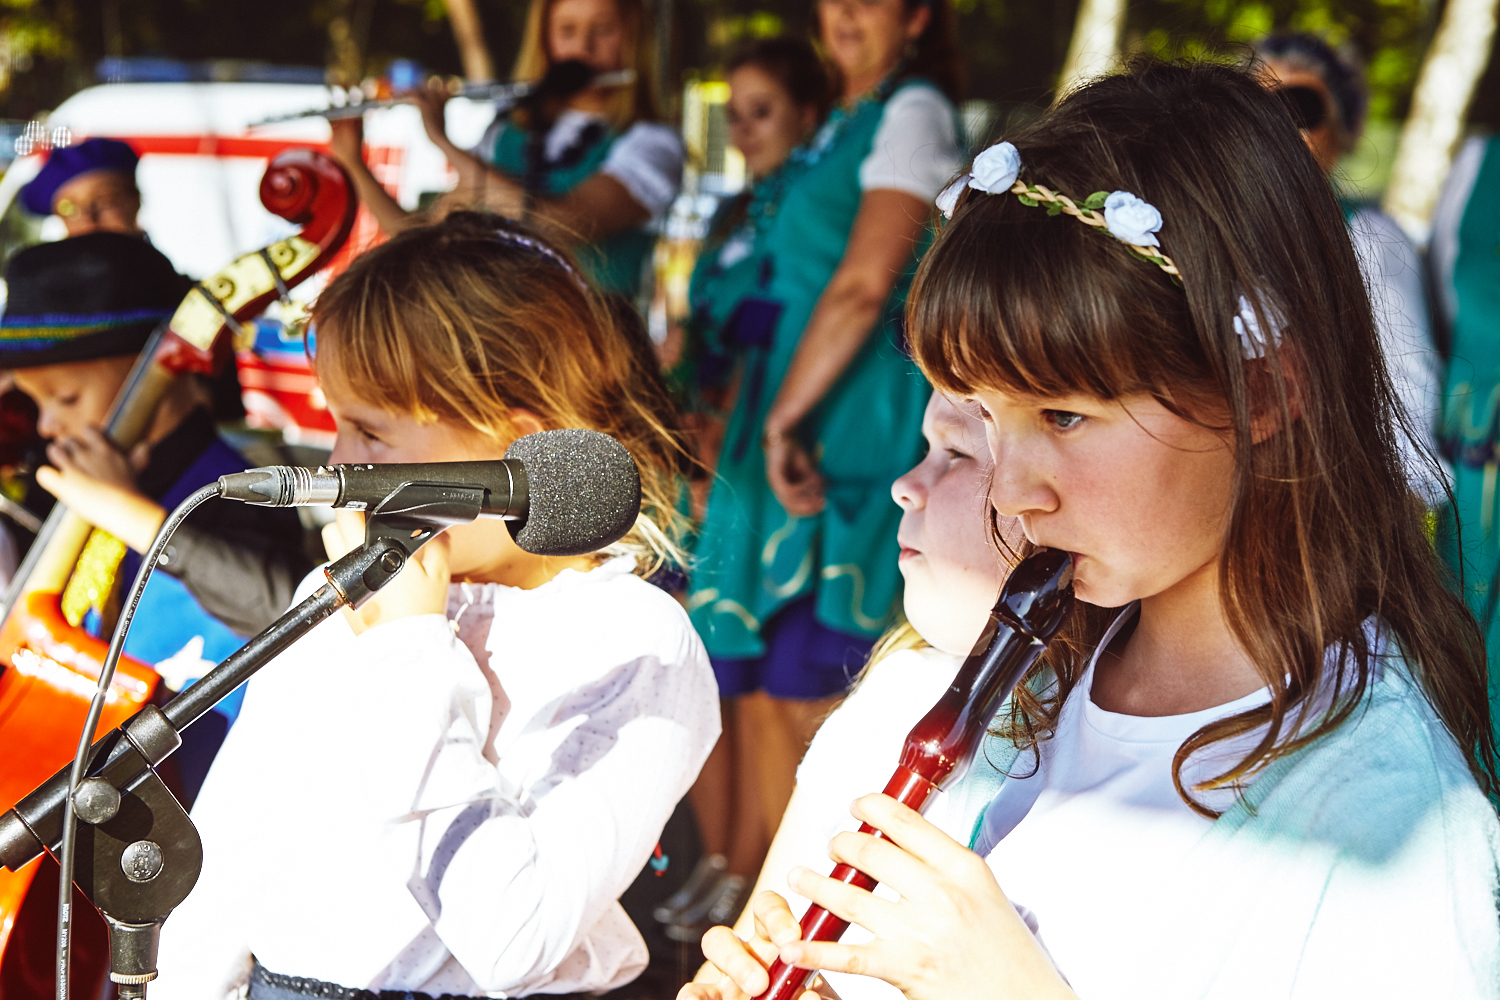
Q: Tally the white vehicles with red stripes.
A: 1